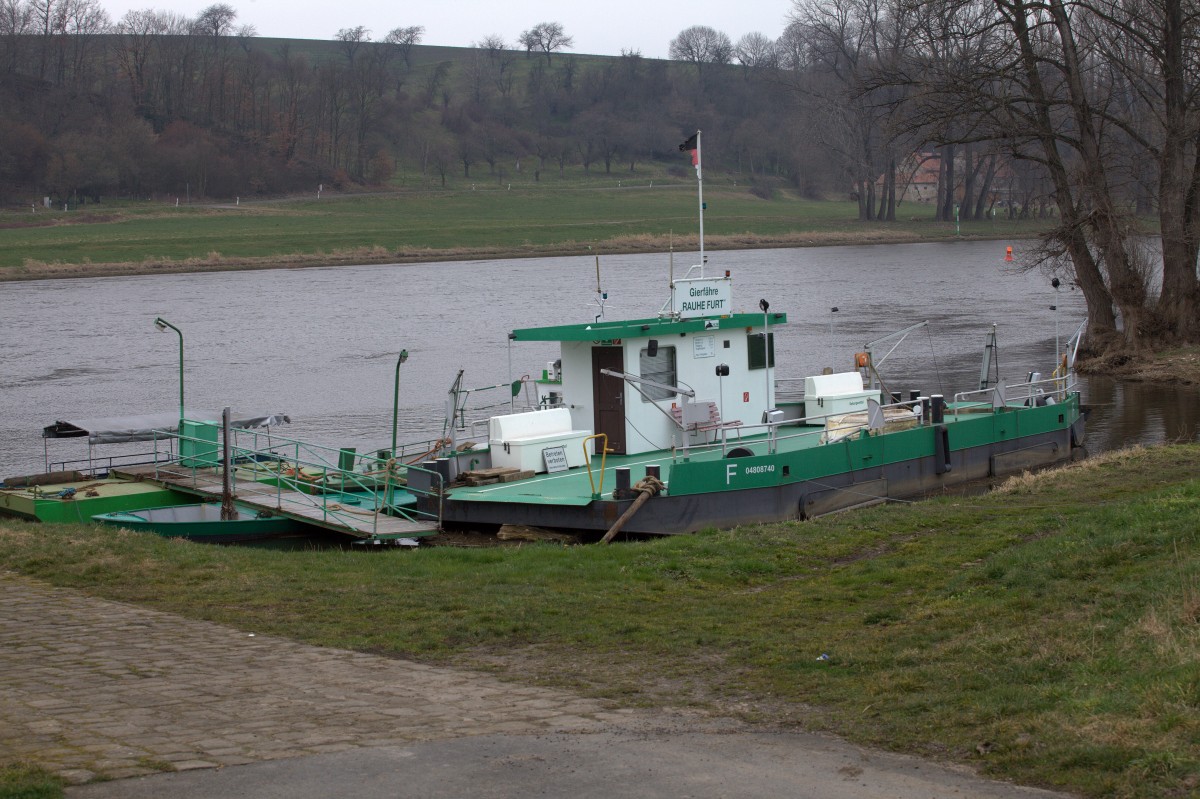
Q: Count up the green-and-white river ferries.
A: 1